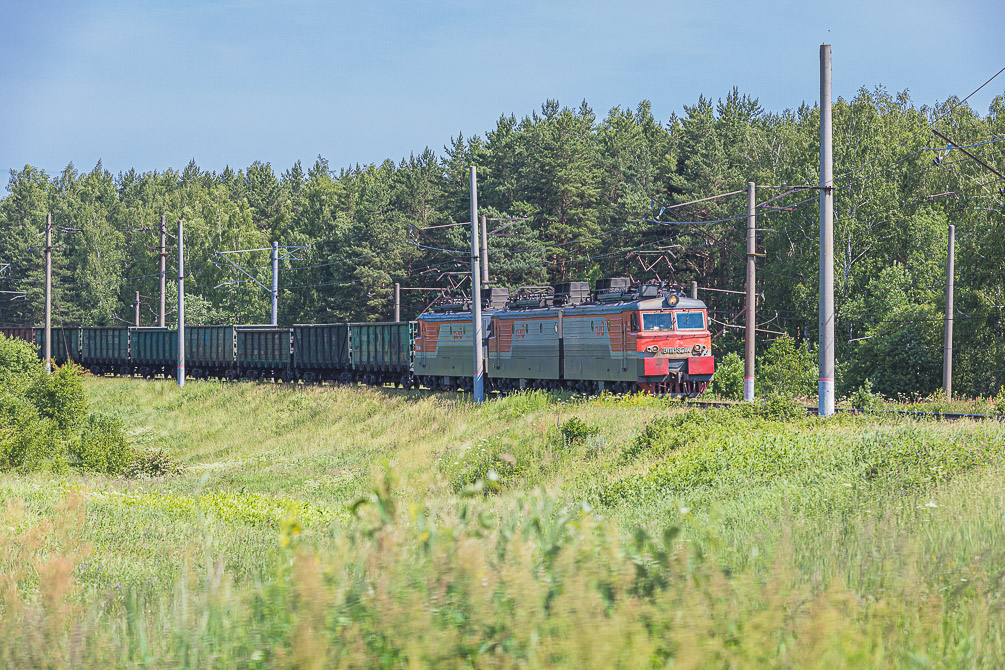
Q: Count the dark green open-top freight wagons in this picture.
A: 7